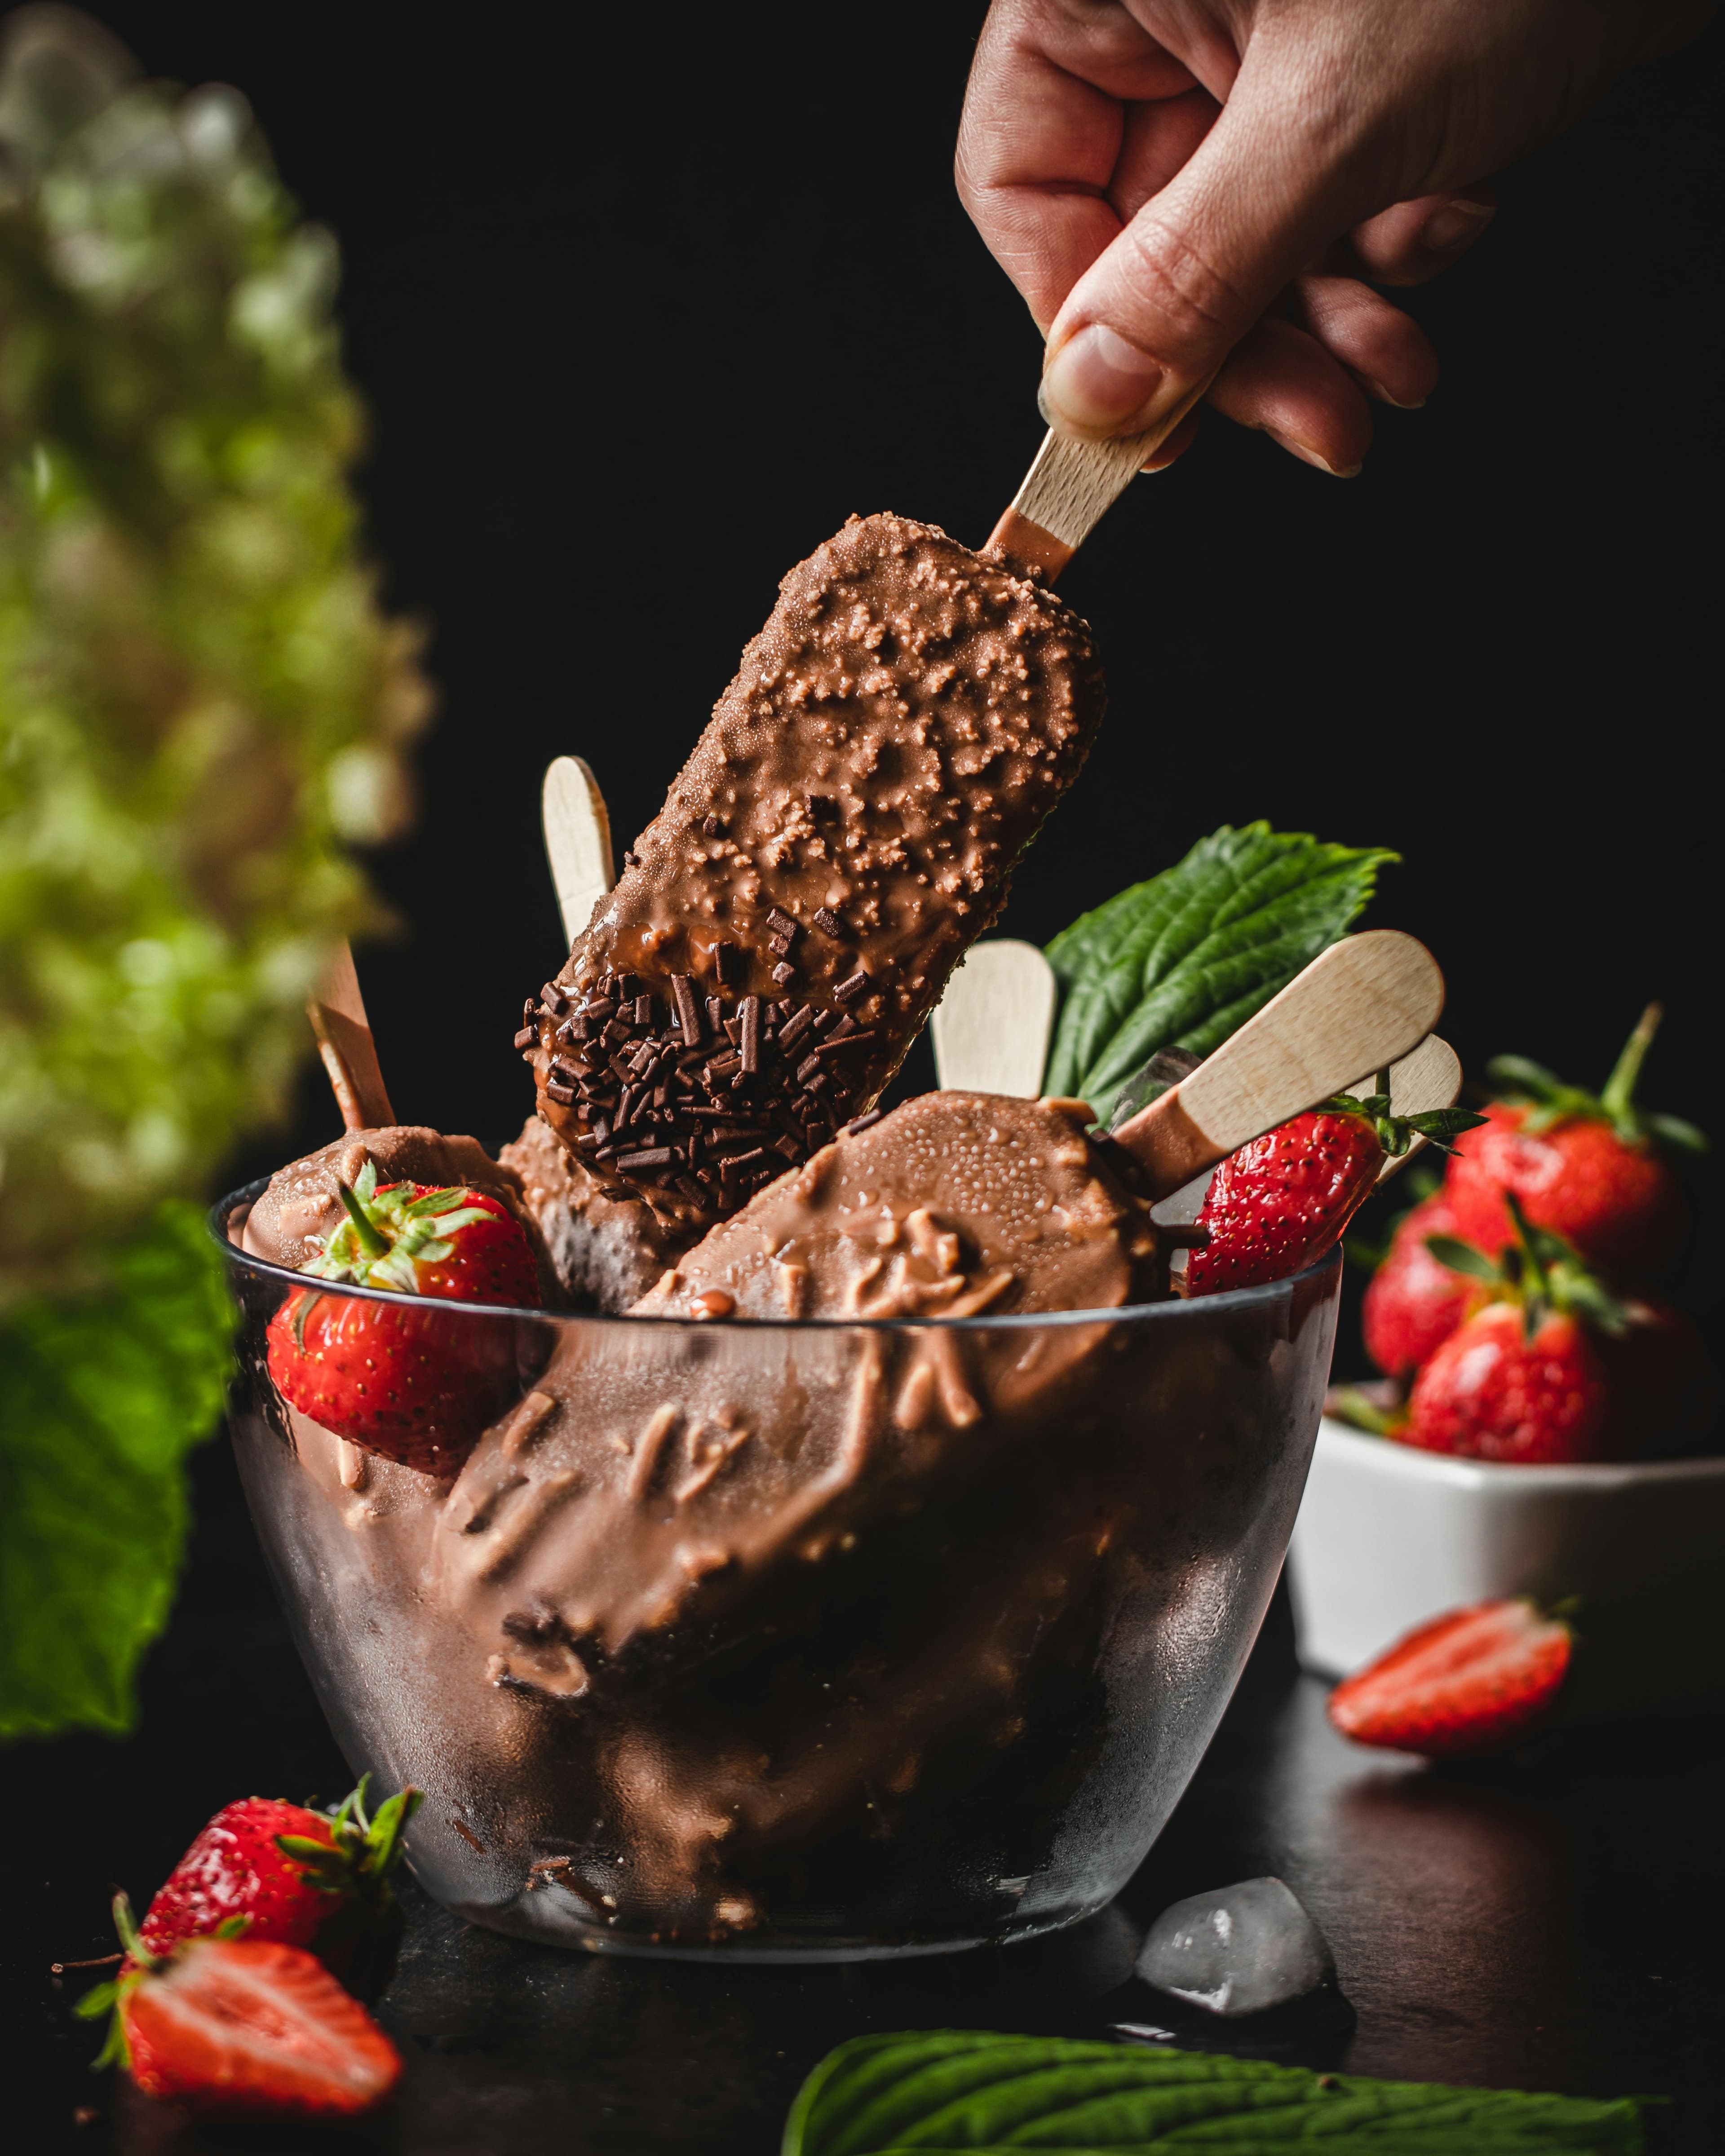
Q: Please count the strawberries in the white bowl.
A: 3